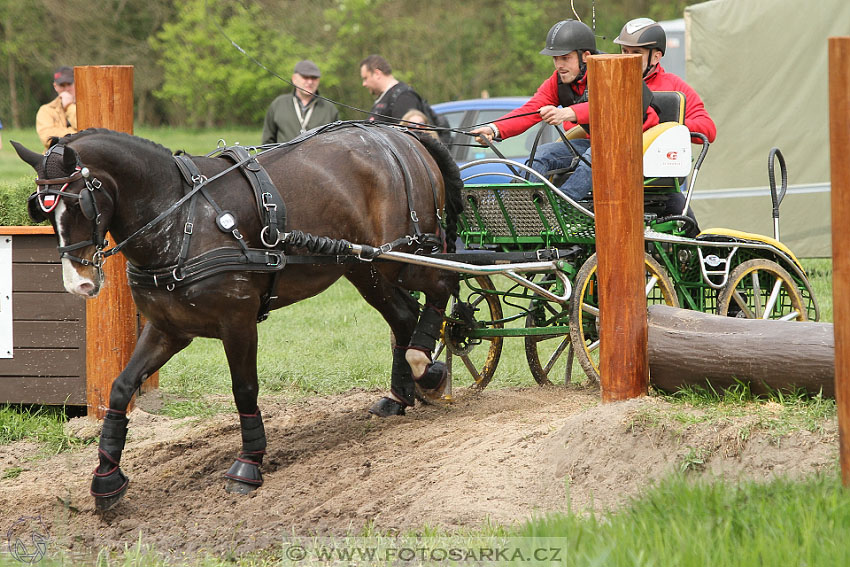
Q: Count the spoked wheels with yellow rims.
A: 4